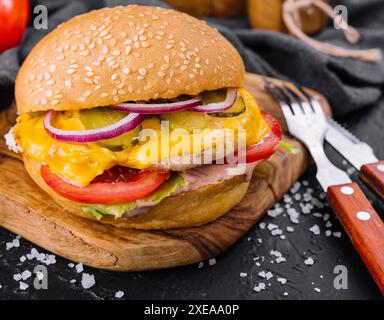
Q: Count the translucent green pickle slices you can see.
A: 3